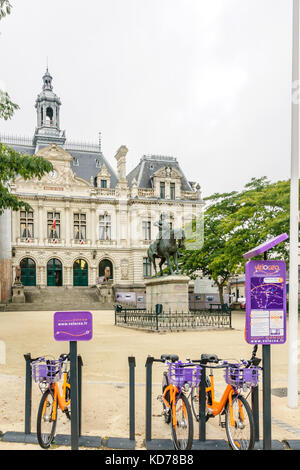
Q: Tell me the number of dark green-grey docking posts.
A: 6